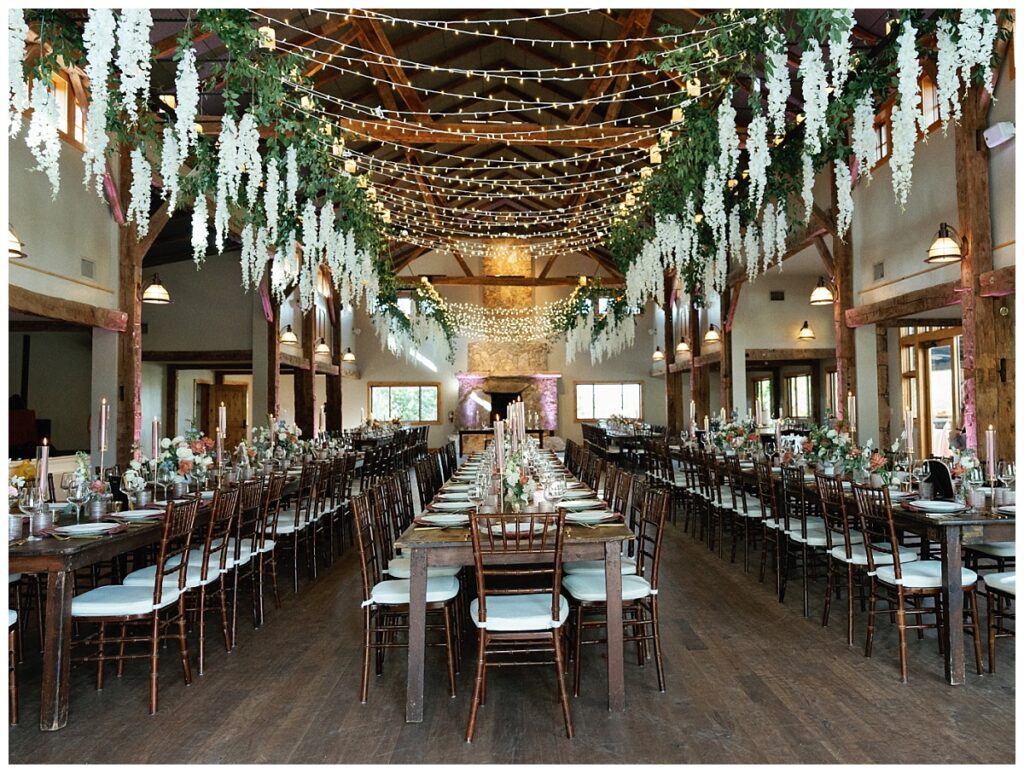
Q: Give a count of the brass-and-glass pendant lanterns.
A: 11